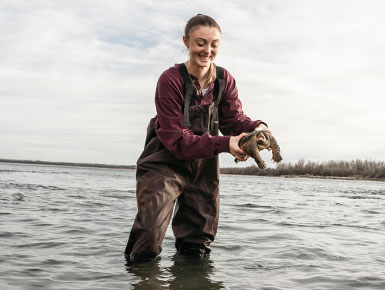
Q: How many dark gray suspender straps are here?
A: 2